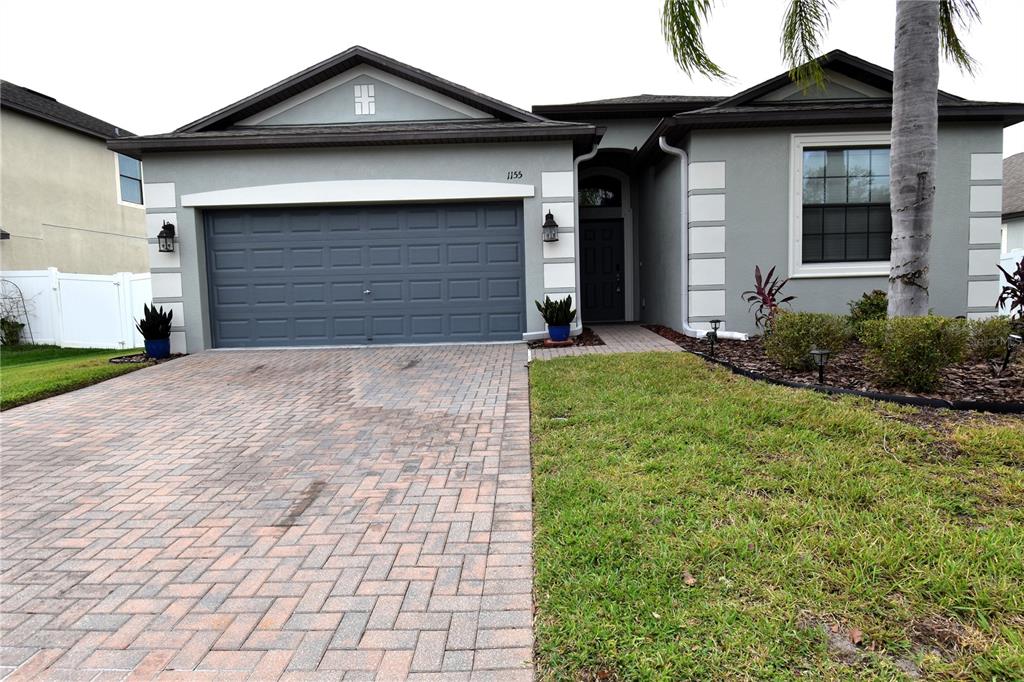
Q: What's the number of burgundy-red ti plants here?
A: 2